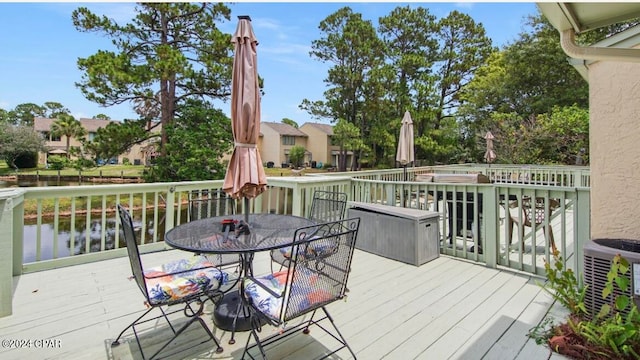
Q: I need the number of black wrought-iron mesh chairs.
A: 4